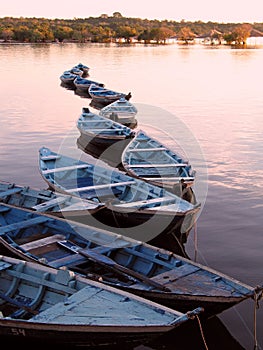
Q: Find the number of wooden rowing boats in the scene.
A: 12